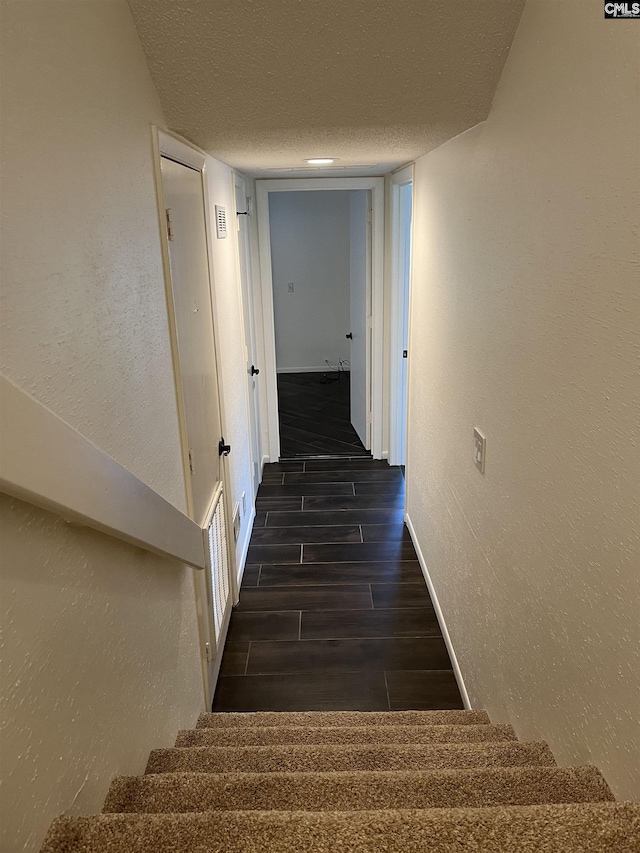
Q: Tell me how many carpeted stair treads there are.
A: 5